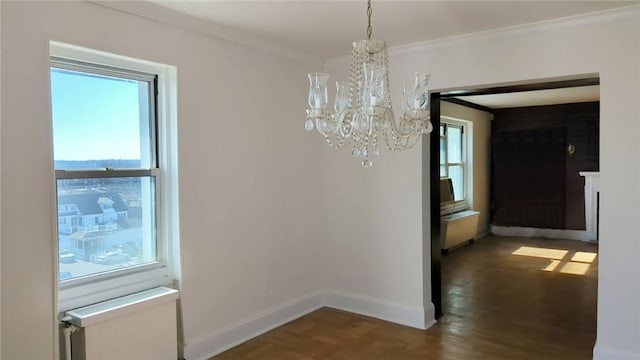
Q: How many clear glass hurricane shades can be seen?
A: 5